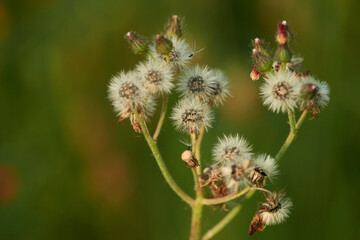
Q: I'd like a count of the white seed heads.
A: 12